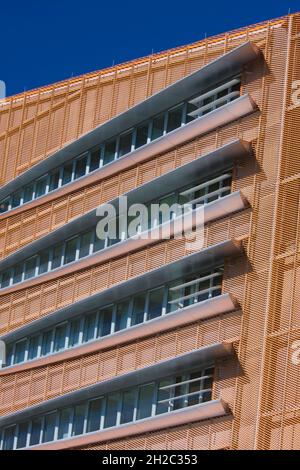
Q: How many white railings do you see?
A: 8